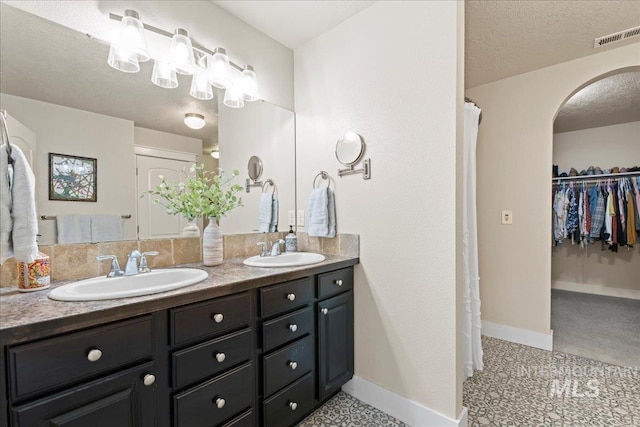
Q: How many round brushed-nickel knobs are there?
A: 11